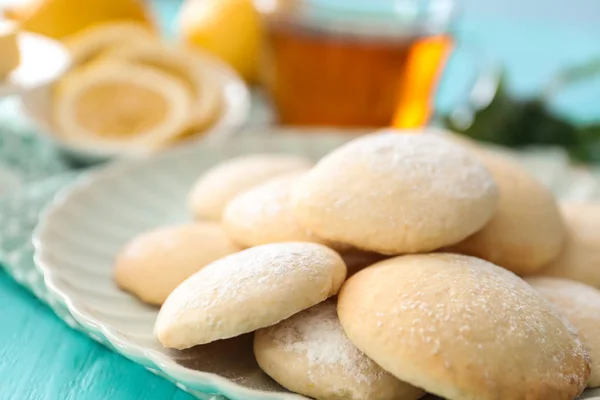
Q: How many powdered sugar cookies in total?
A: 10